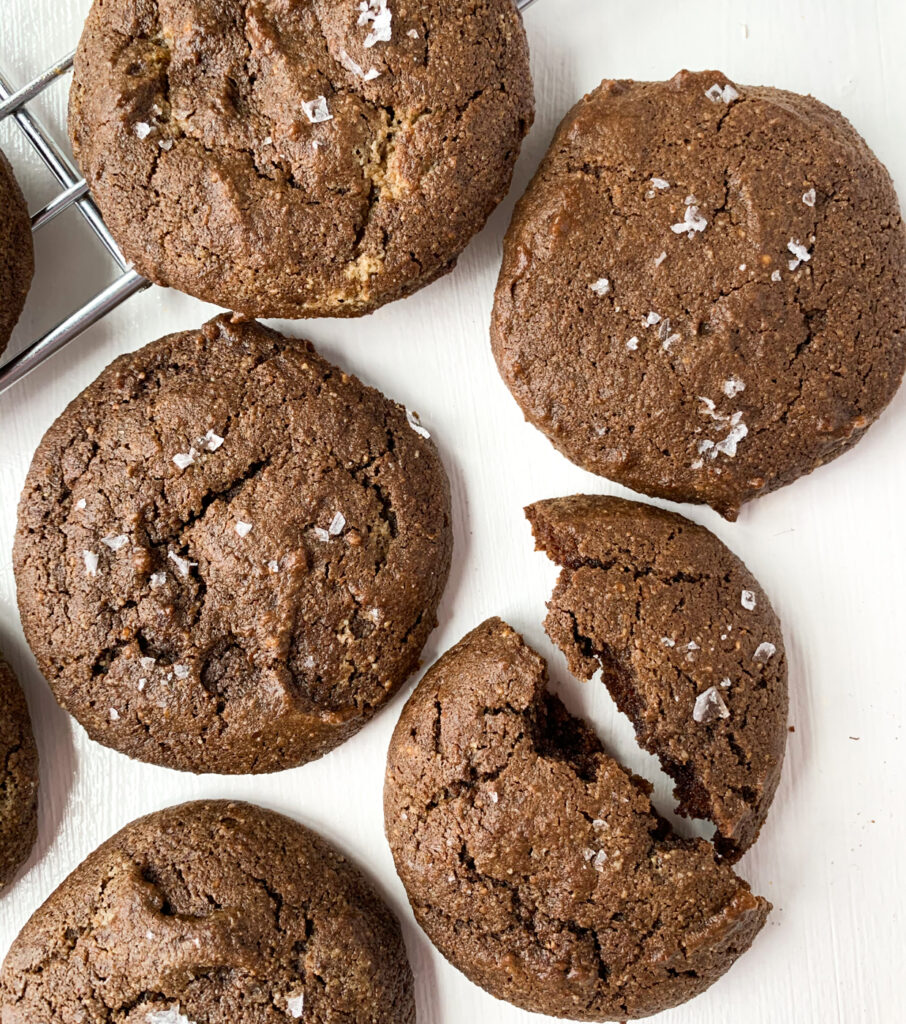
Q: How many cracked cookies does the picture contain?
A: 1